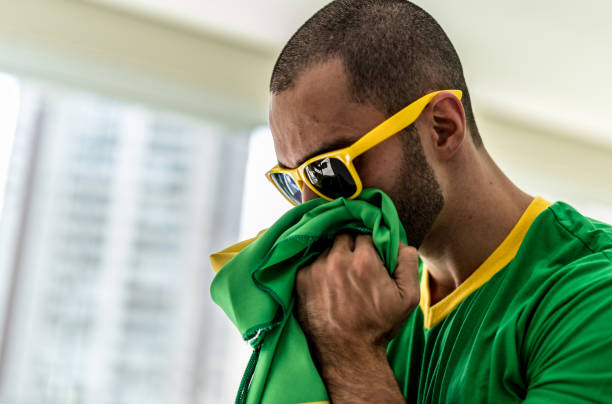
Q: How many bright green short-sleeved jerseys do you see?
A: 1